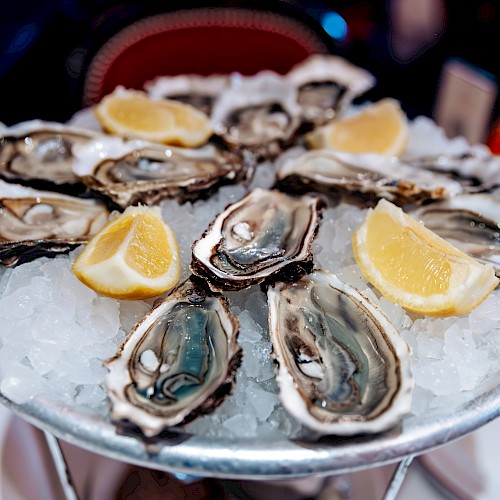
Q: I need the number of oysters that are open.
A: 12